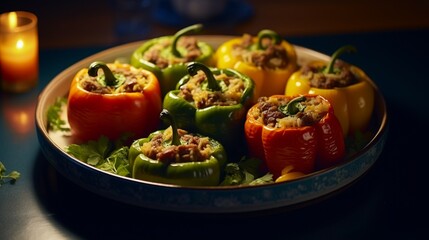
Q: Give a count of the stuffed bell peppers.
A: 7